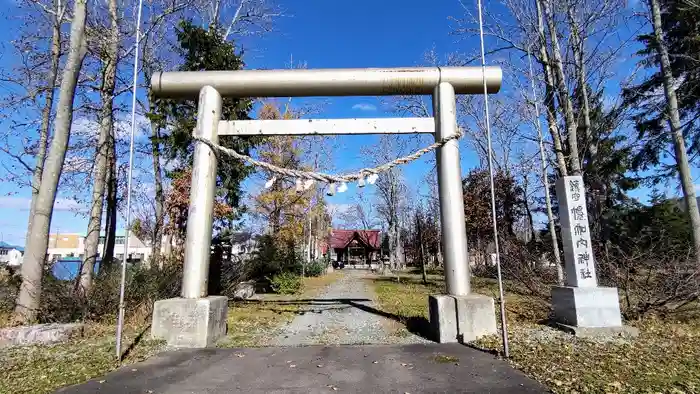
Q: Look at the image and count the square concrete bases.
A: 3